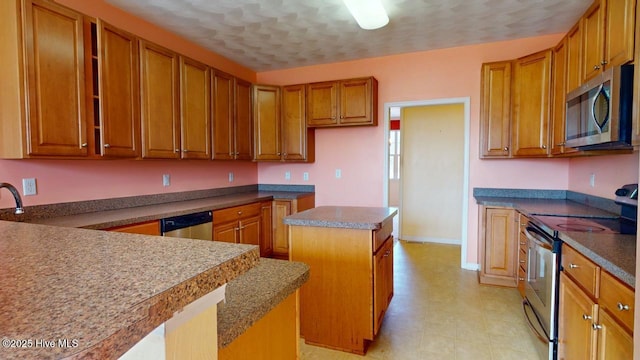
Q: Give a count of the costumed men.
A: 0